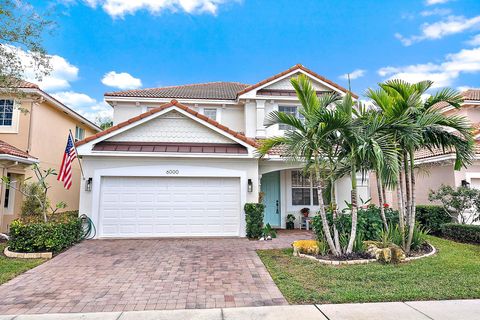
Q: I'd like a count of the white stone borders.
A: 2